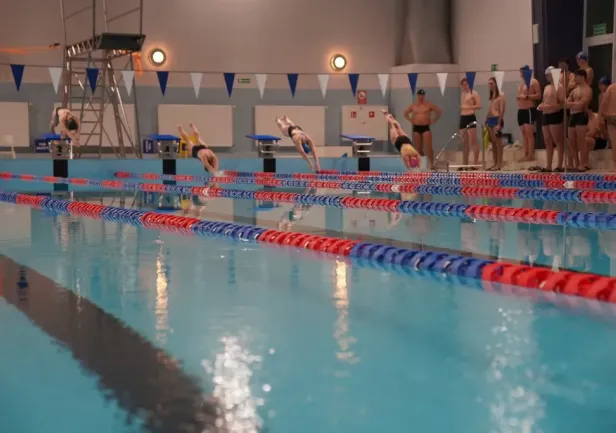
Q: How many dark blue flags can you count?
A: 9